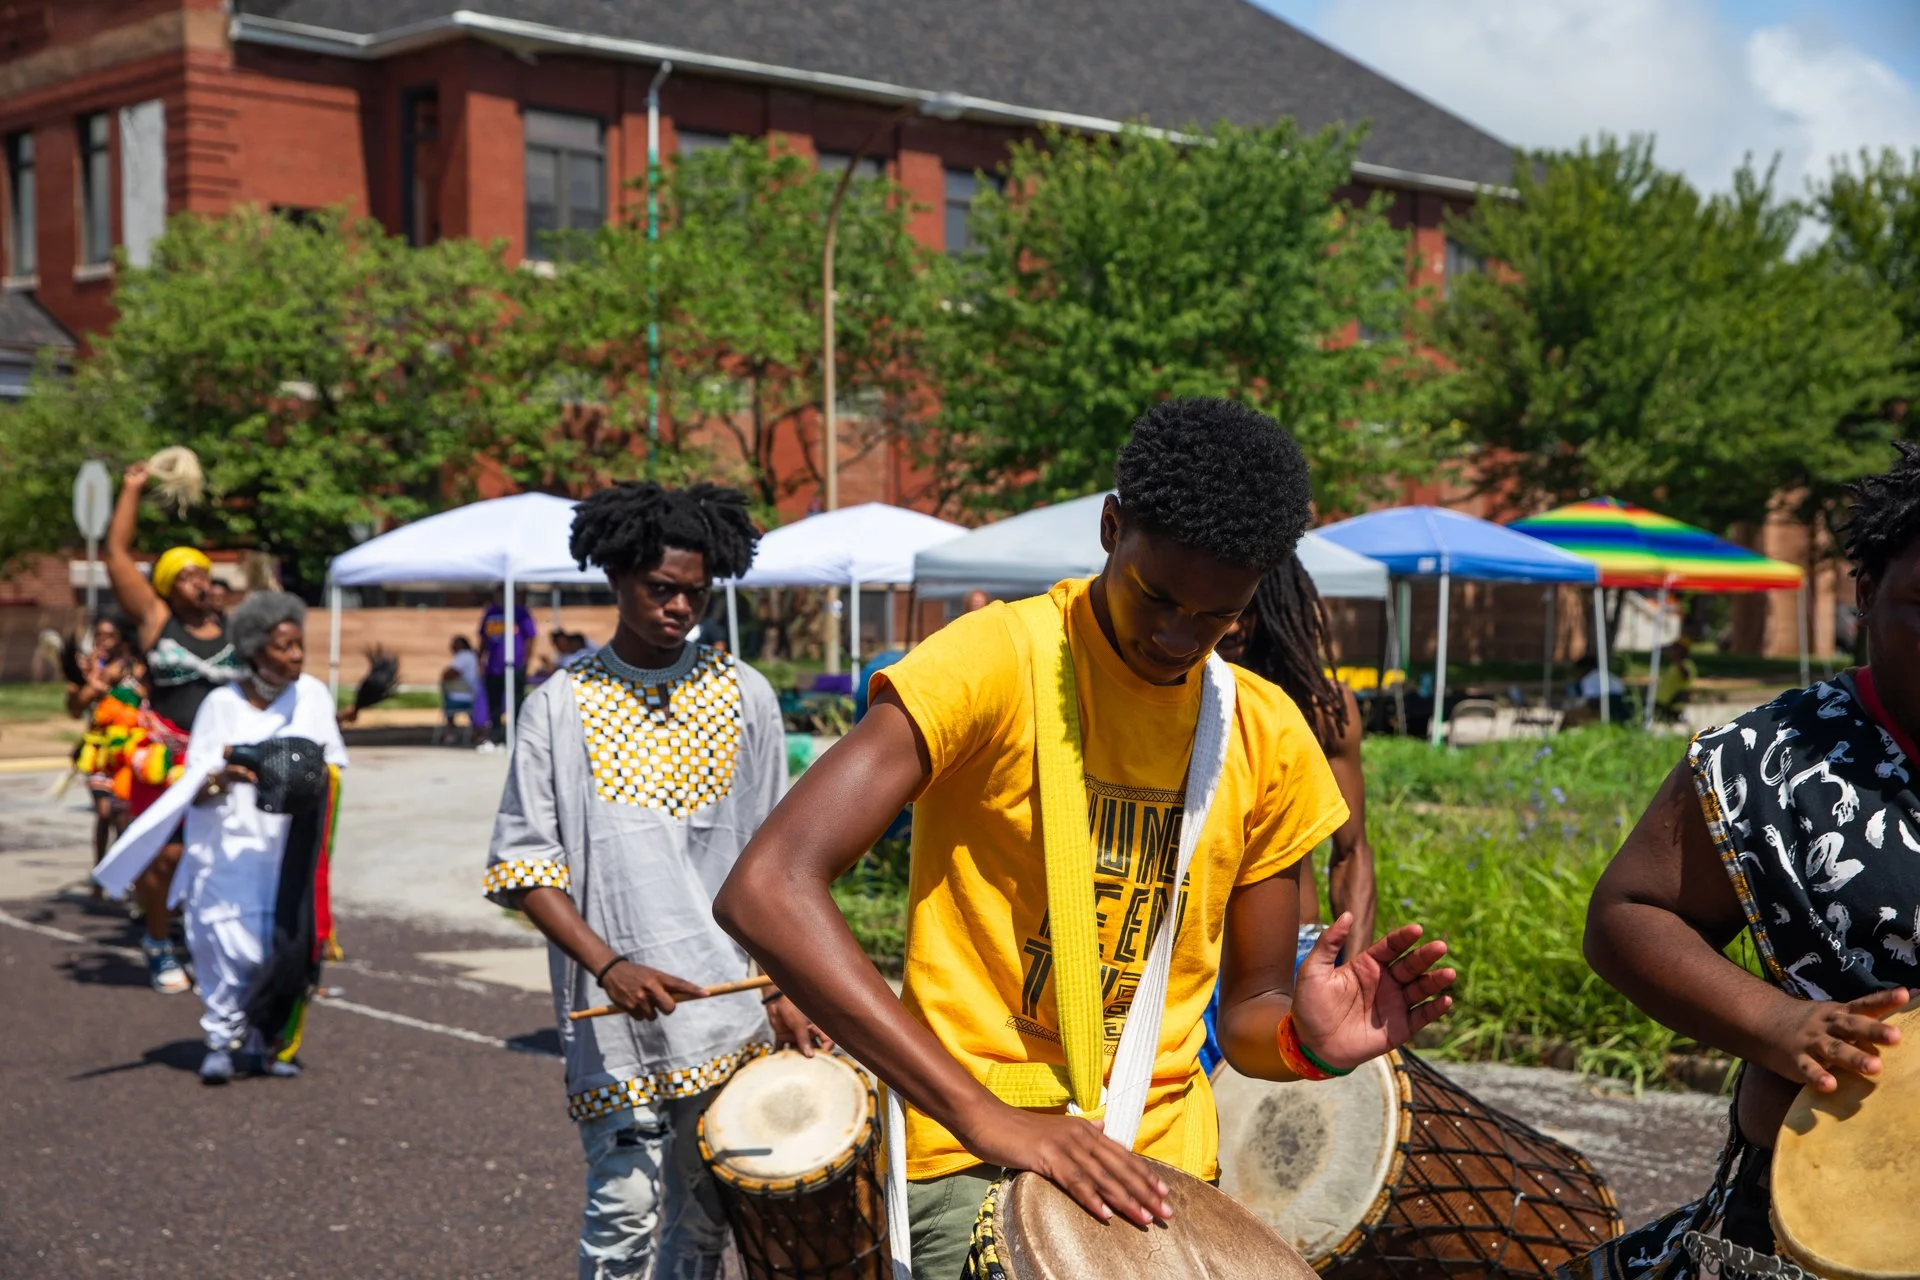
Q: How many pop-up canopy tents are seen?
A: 5